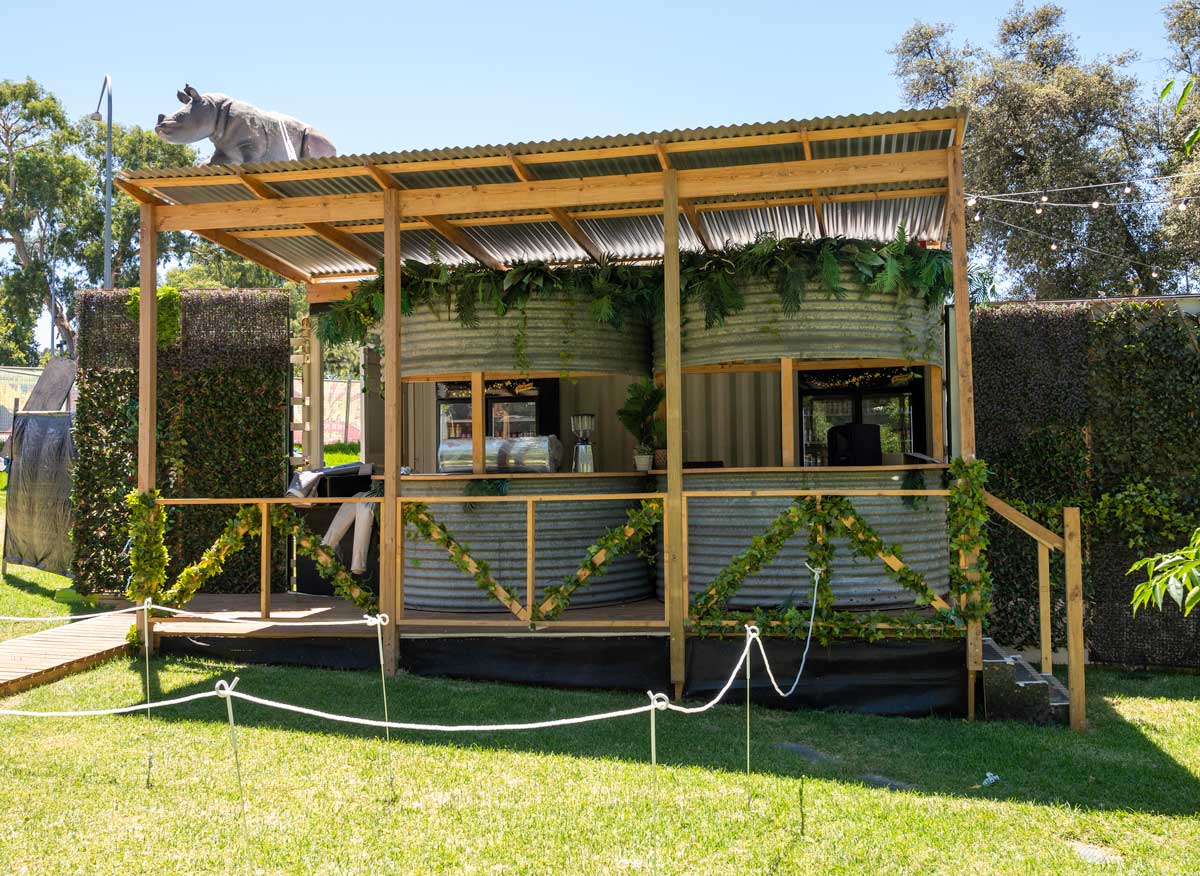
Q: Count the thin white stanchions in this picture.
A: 5